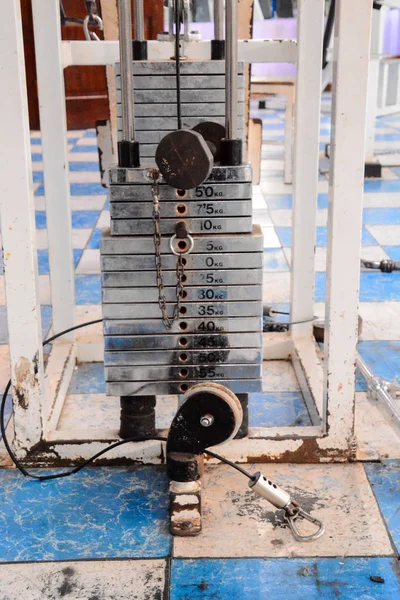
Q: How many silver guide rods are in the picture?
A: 4